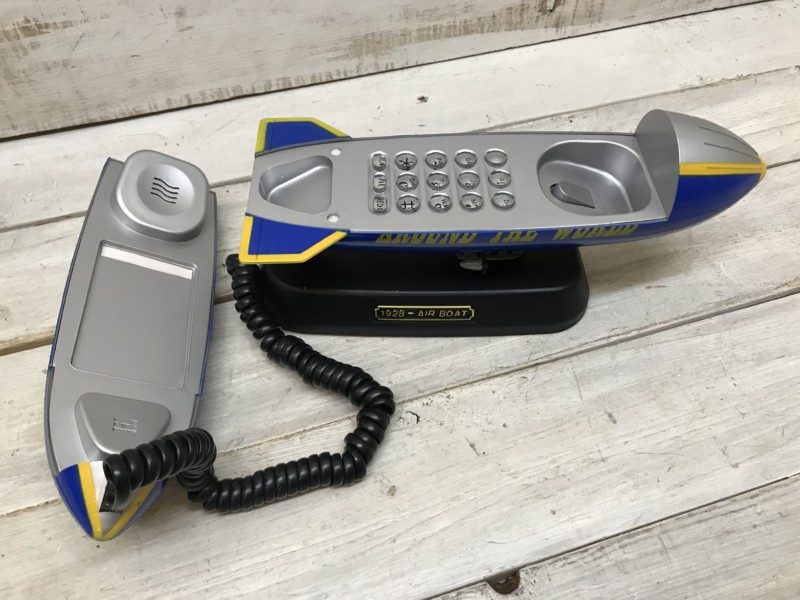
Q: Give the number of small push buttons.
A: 15